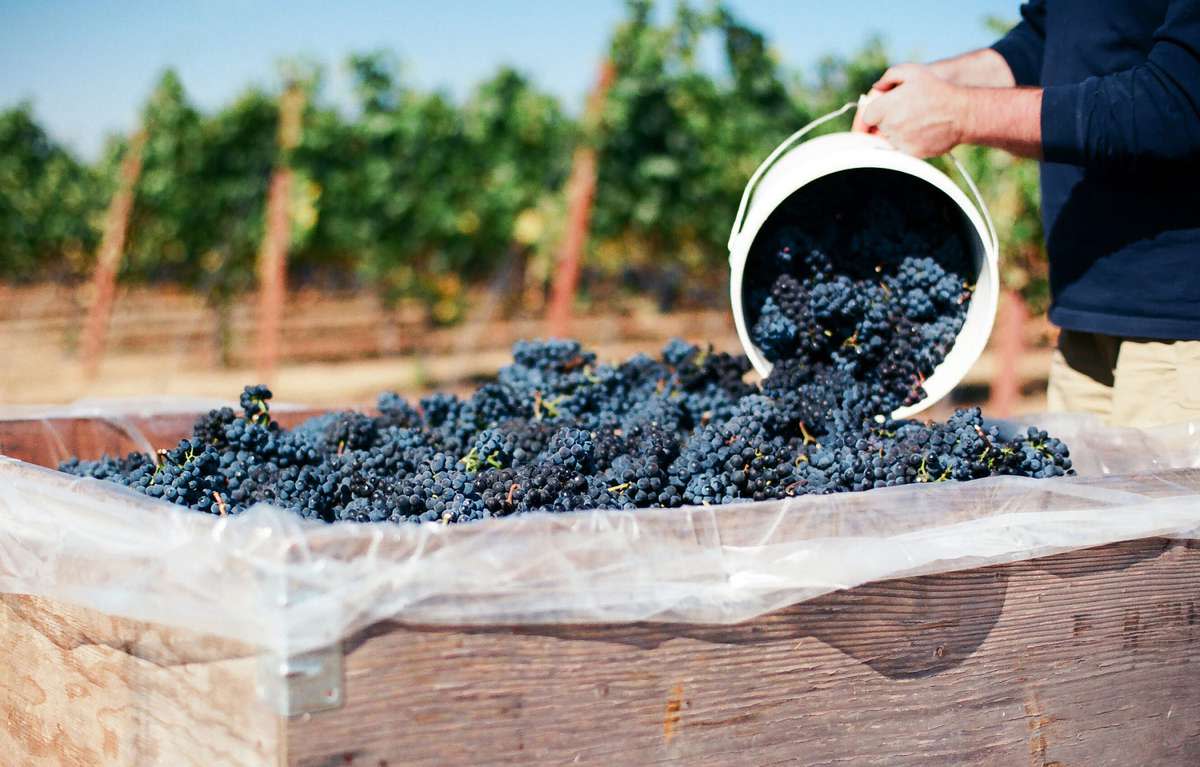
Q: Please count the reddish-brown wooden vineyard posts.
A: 4